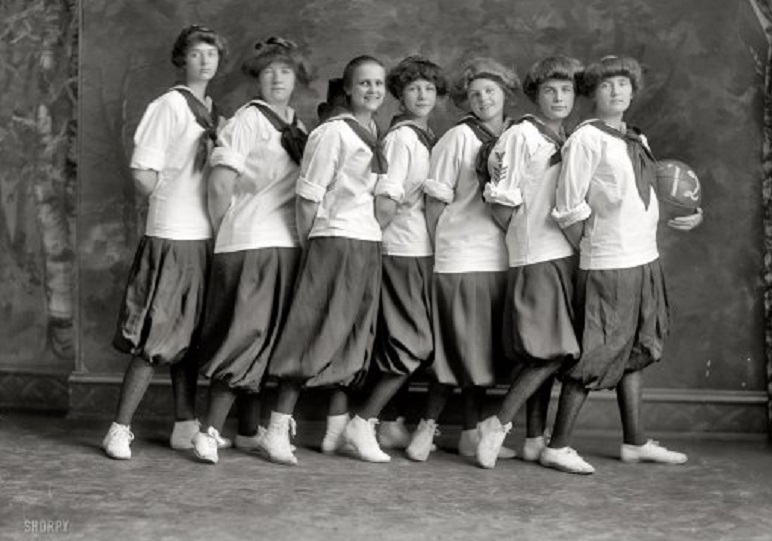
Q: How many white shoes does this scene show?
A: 14